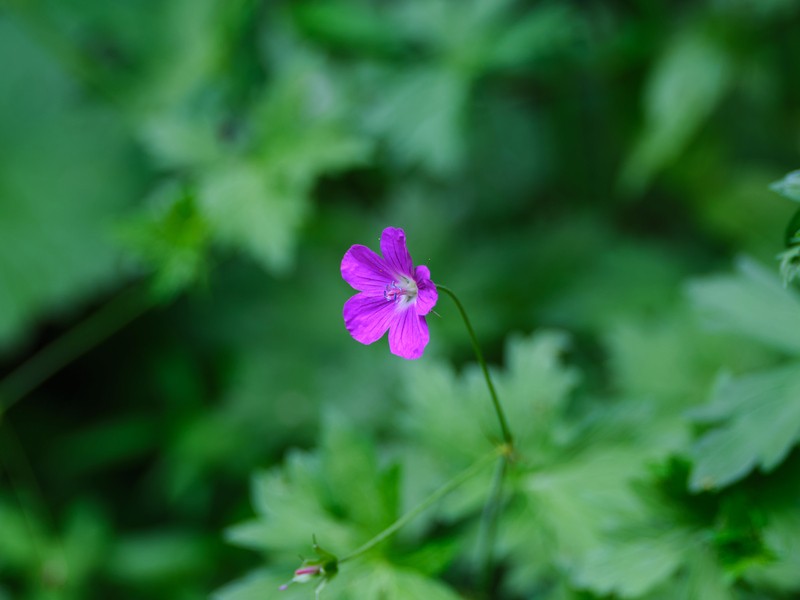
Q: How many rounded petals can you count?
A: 5